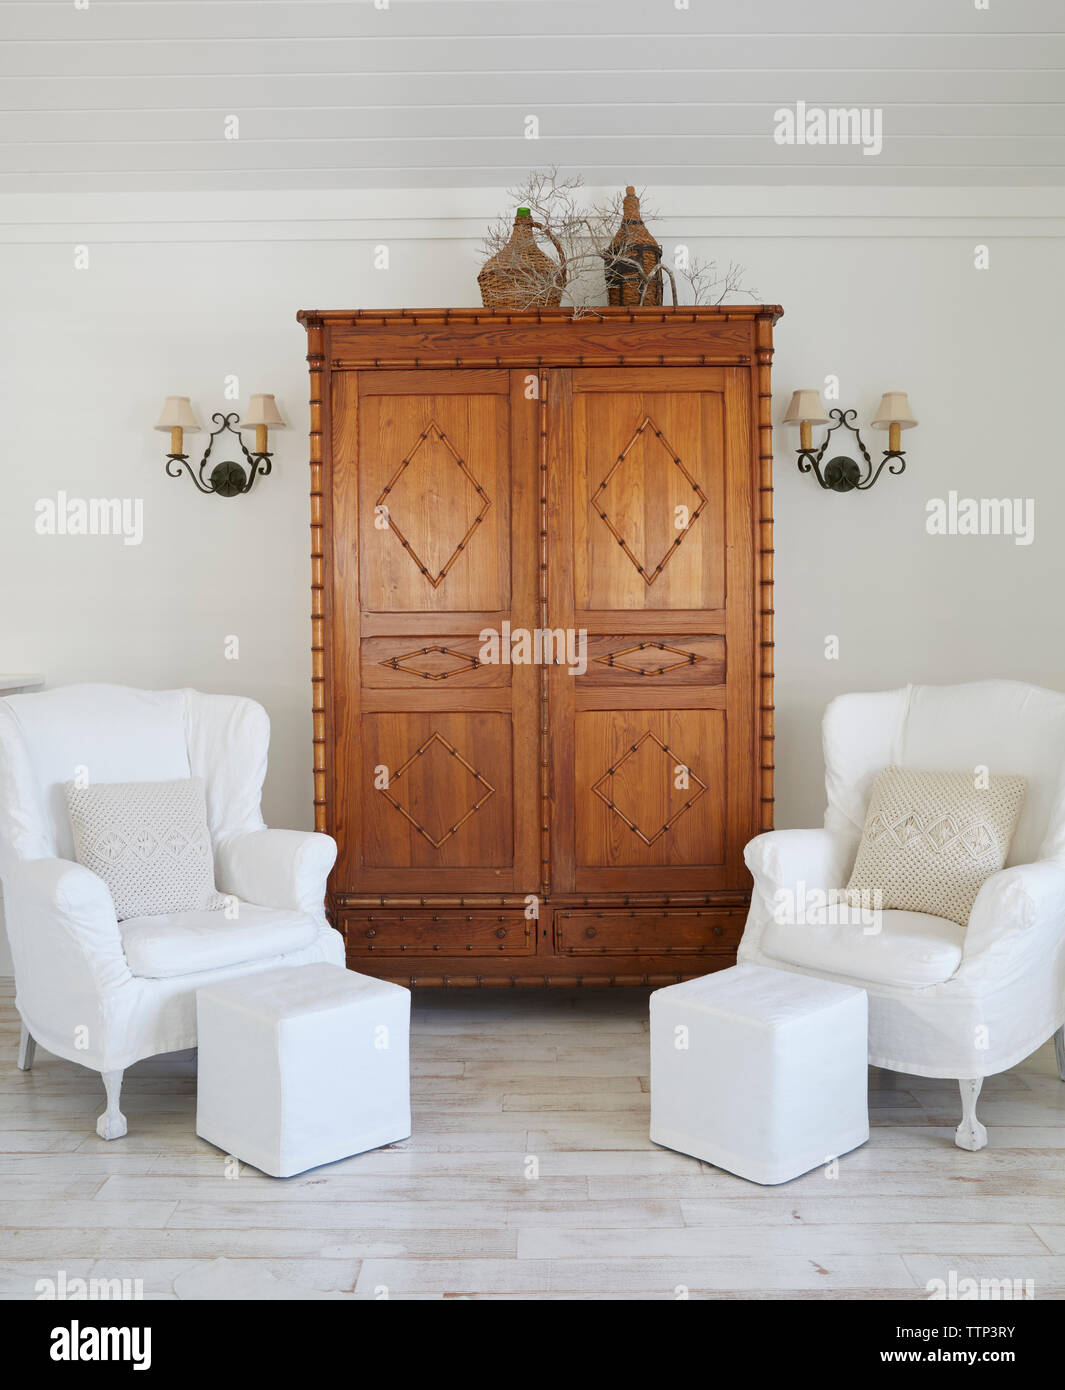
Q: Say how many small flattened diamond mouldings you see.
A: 2